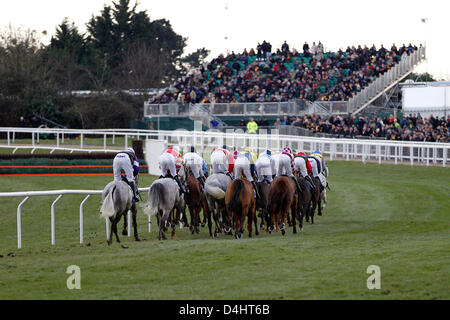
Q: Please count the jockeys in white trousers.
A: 9